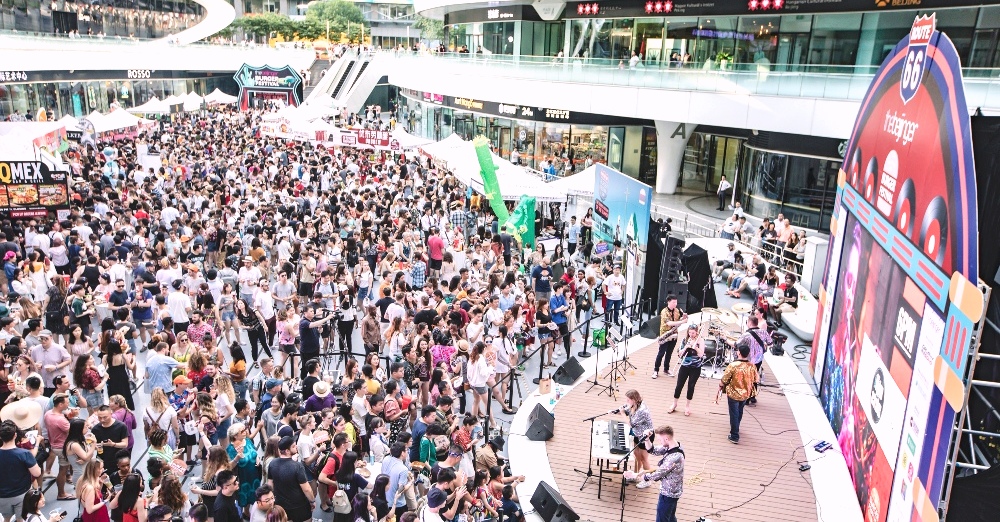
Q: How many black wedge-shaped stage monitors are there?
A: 4